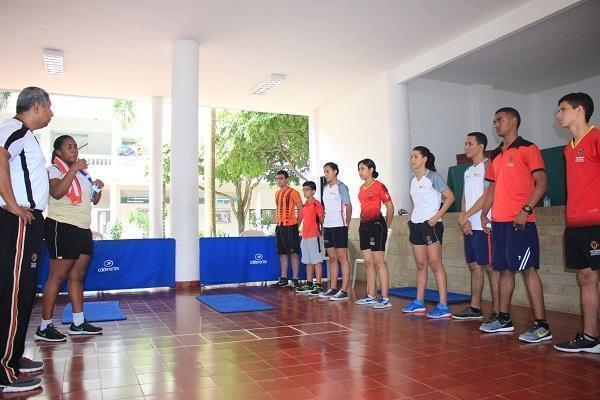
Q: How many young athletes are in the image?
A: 8